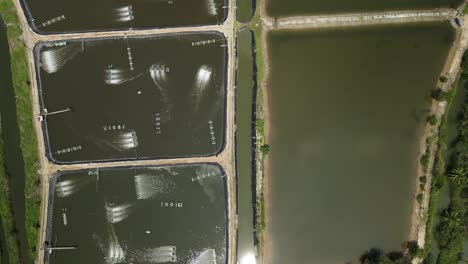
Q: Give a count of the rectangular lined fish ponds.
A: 3